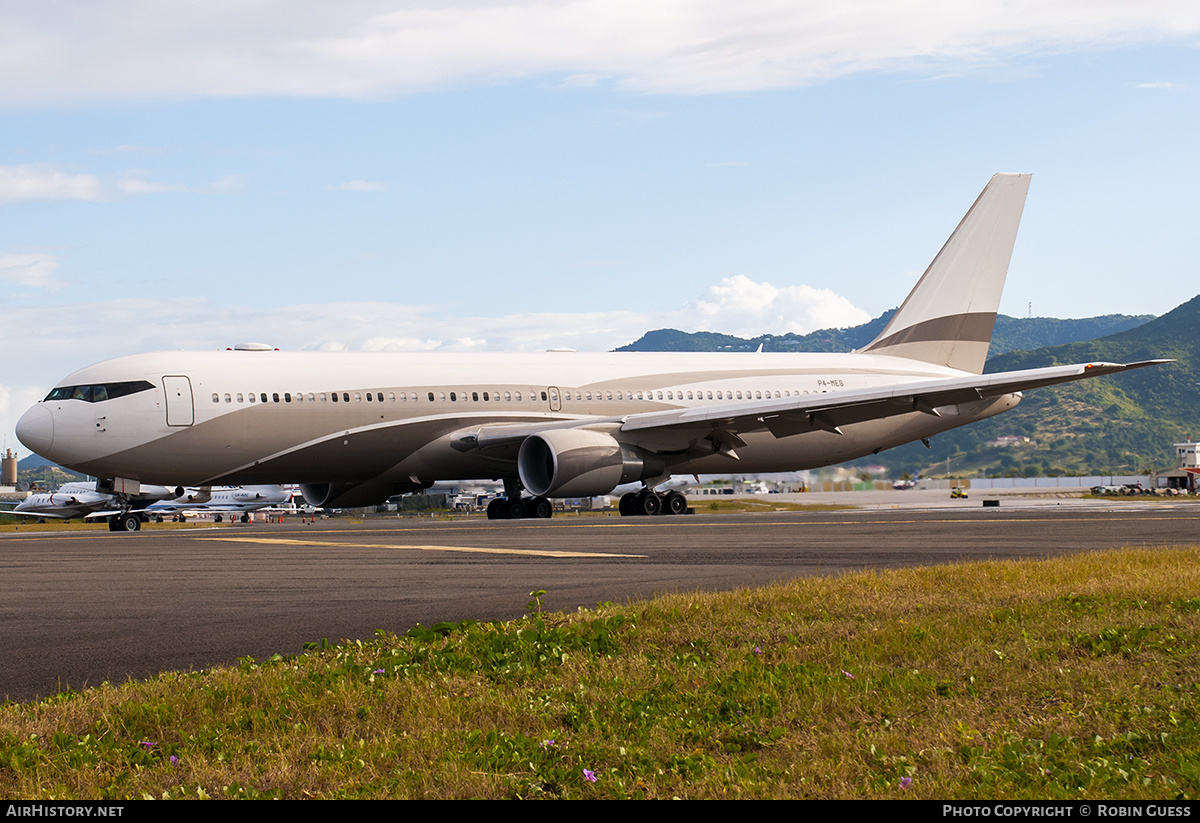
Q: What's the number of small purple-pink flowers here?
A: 8